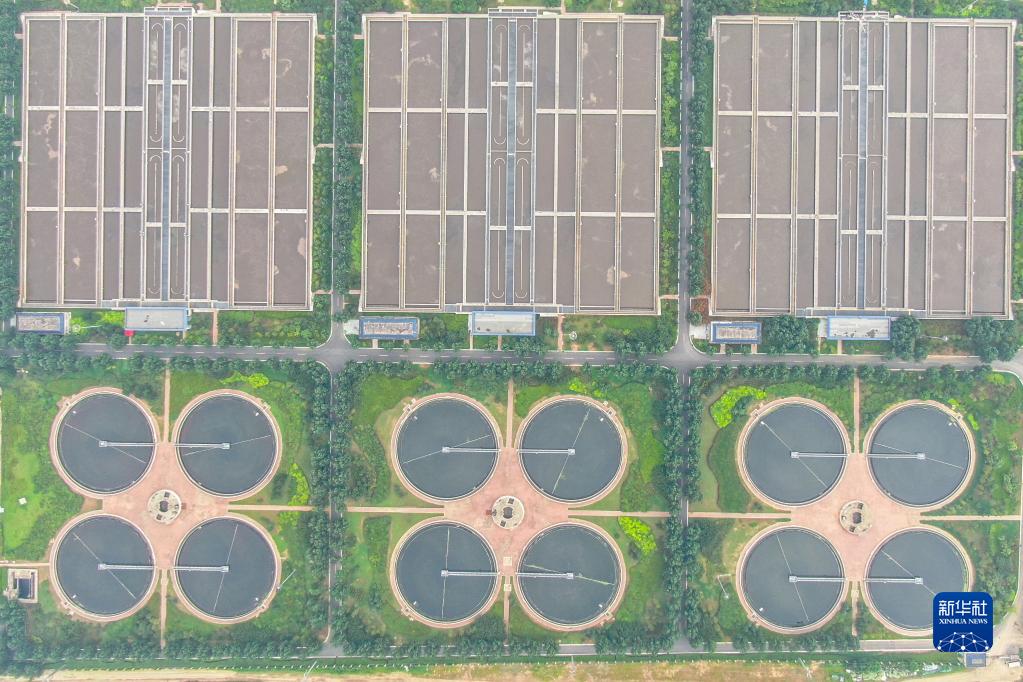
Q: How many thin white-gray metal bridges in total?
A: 12